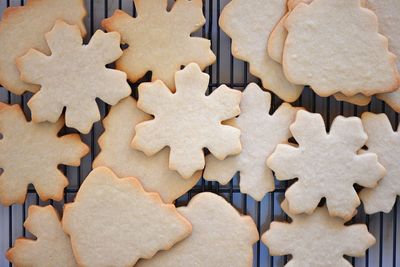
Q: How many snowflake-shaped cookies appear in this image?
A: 9